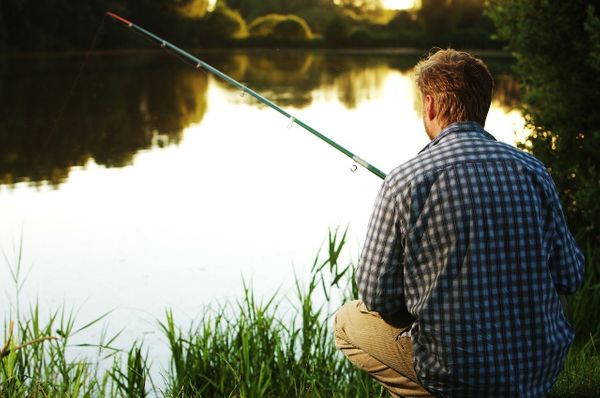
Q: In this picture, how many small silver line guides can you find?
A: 6